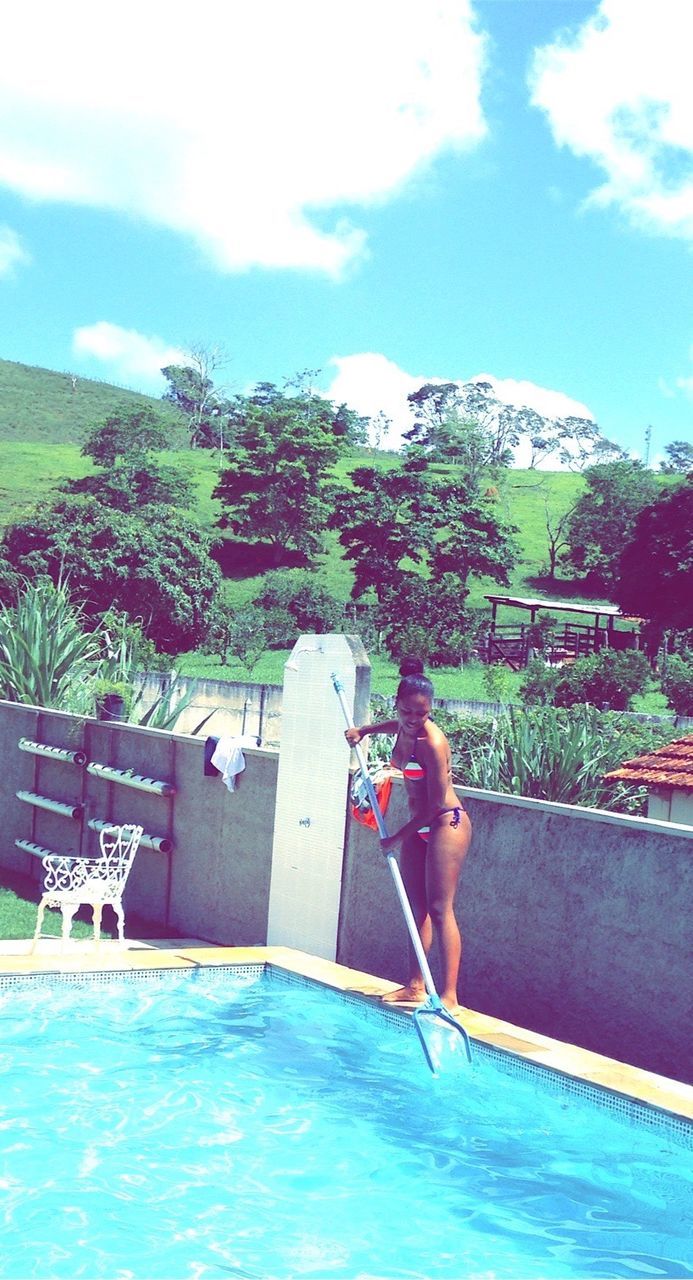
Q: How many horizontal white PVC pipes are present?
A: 5